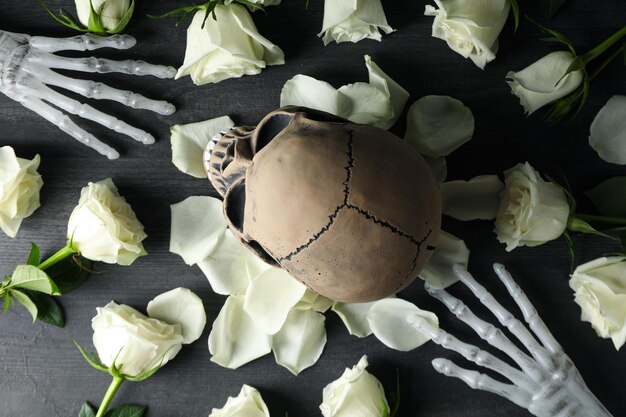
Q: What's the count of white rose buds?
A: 12